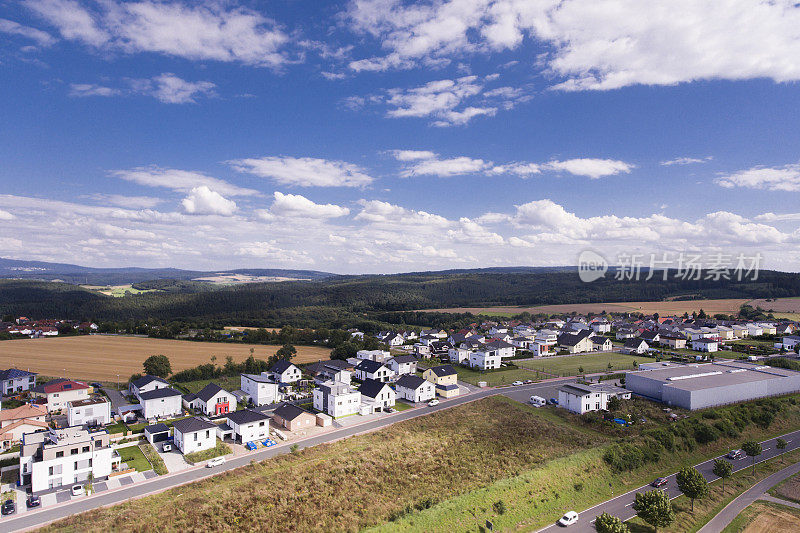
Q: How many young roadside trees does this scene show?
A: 6